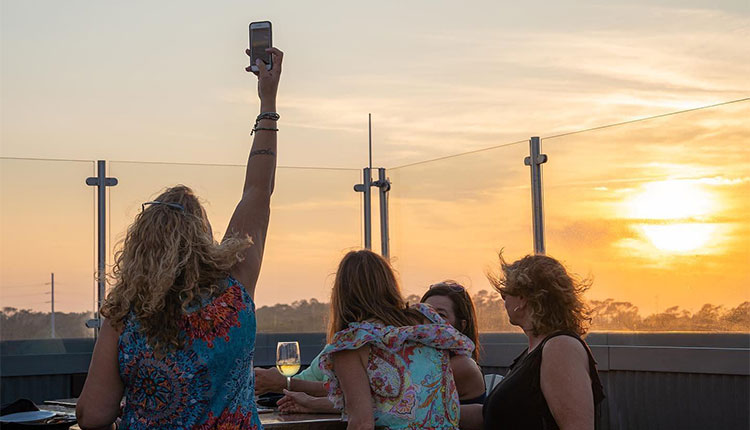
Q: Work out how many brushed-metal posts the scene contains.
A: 4